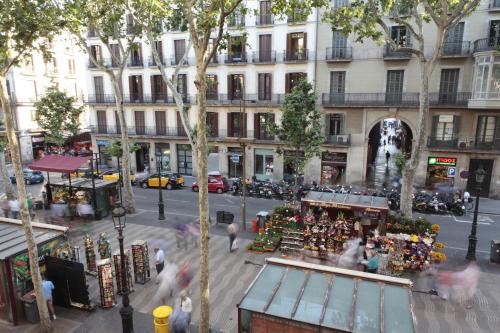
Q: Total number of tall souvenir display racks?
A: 5